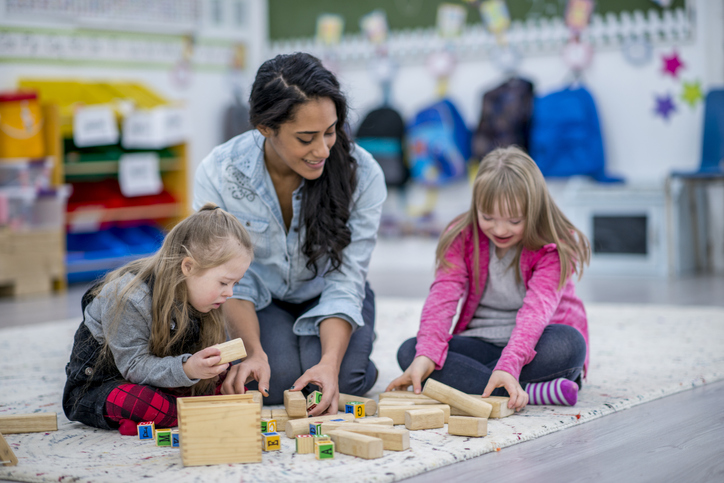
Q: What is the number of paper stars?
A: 3